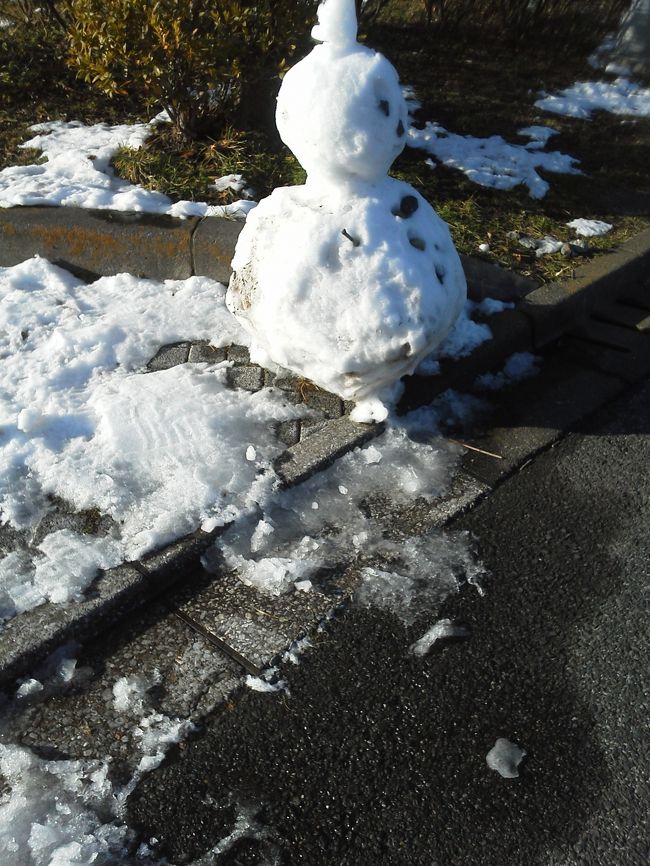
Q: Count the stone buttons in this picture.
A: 3